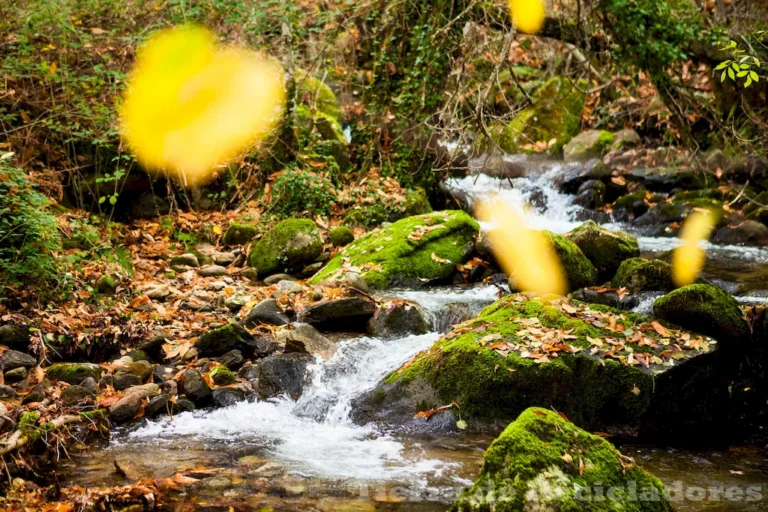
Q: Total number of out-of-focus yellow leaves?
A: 4